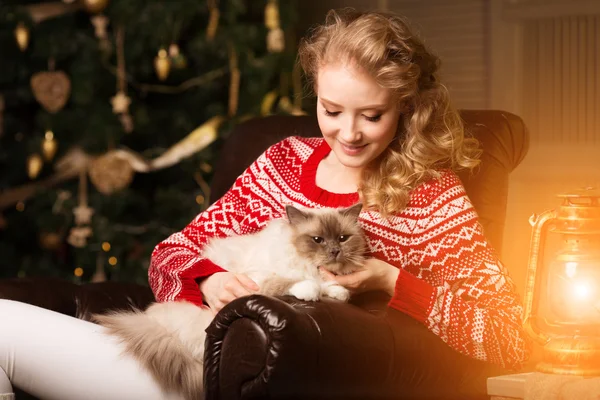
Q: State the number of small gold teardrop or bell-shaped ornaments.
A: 4